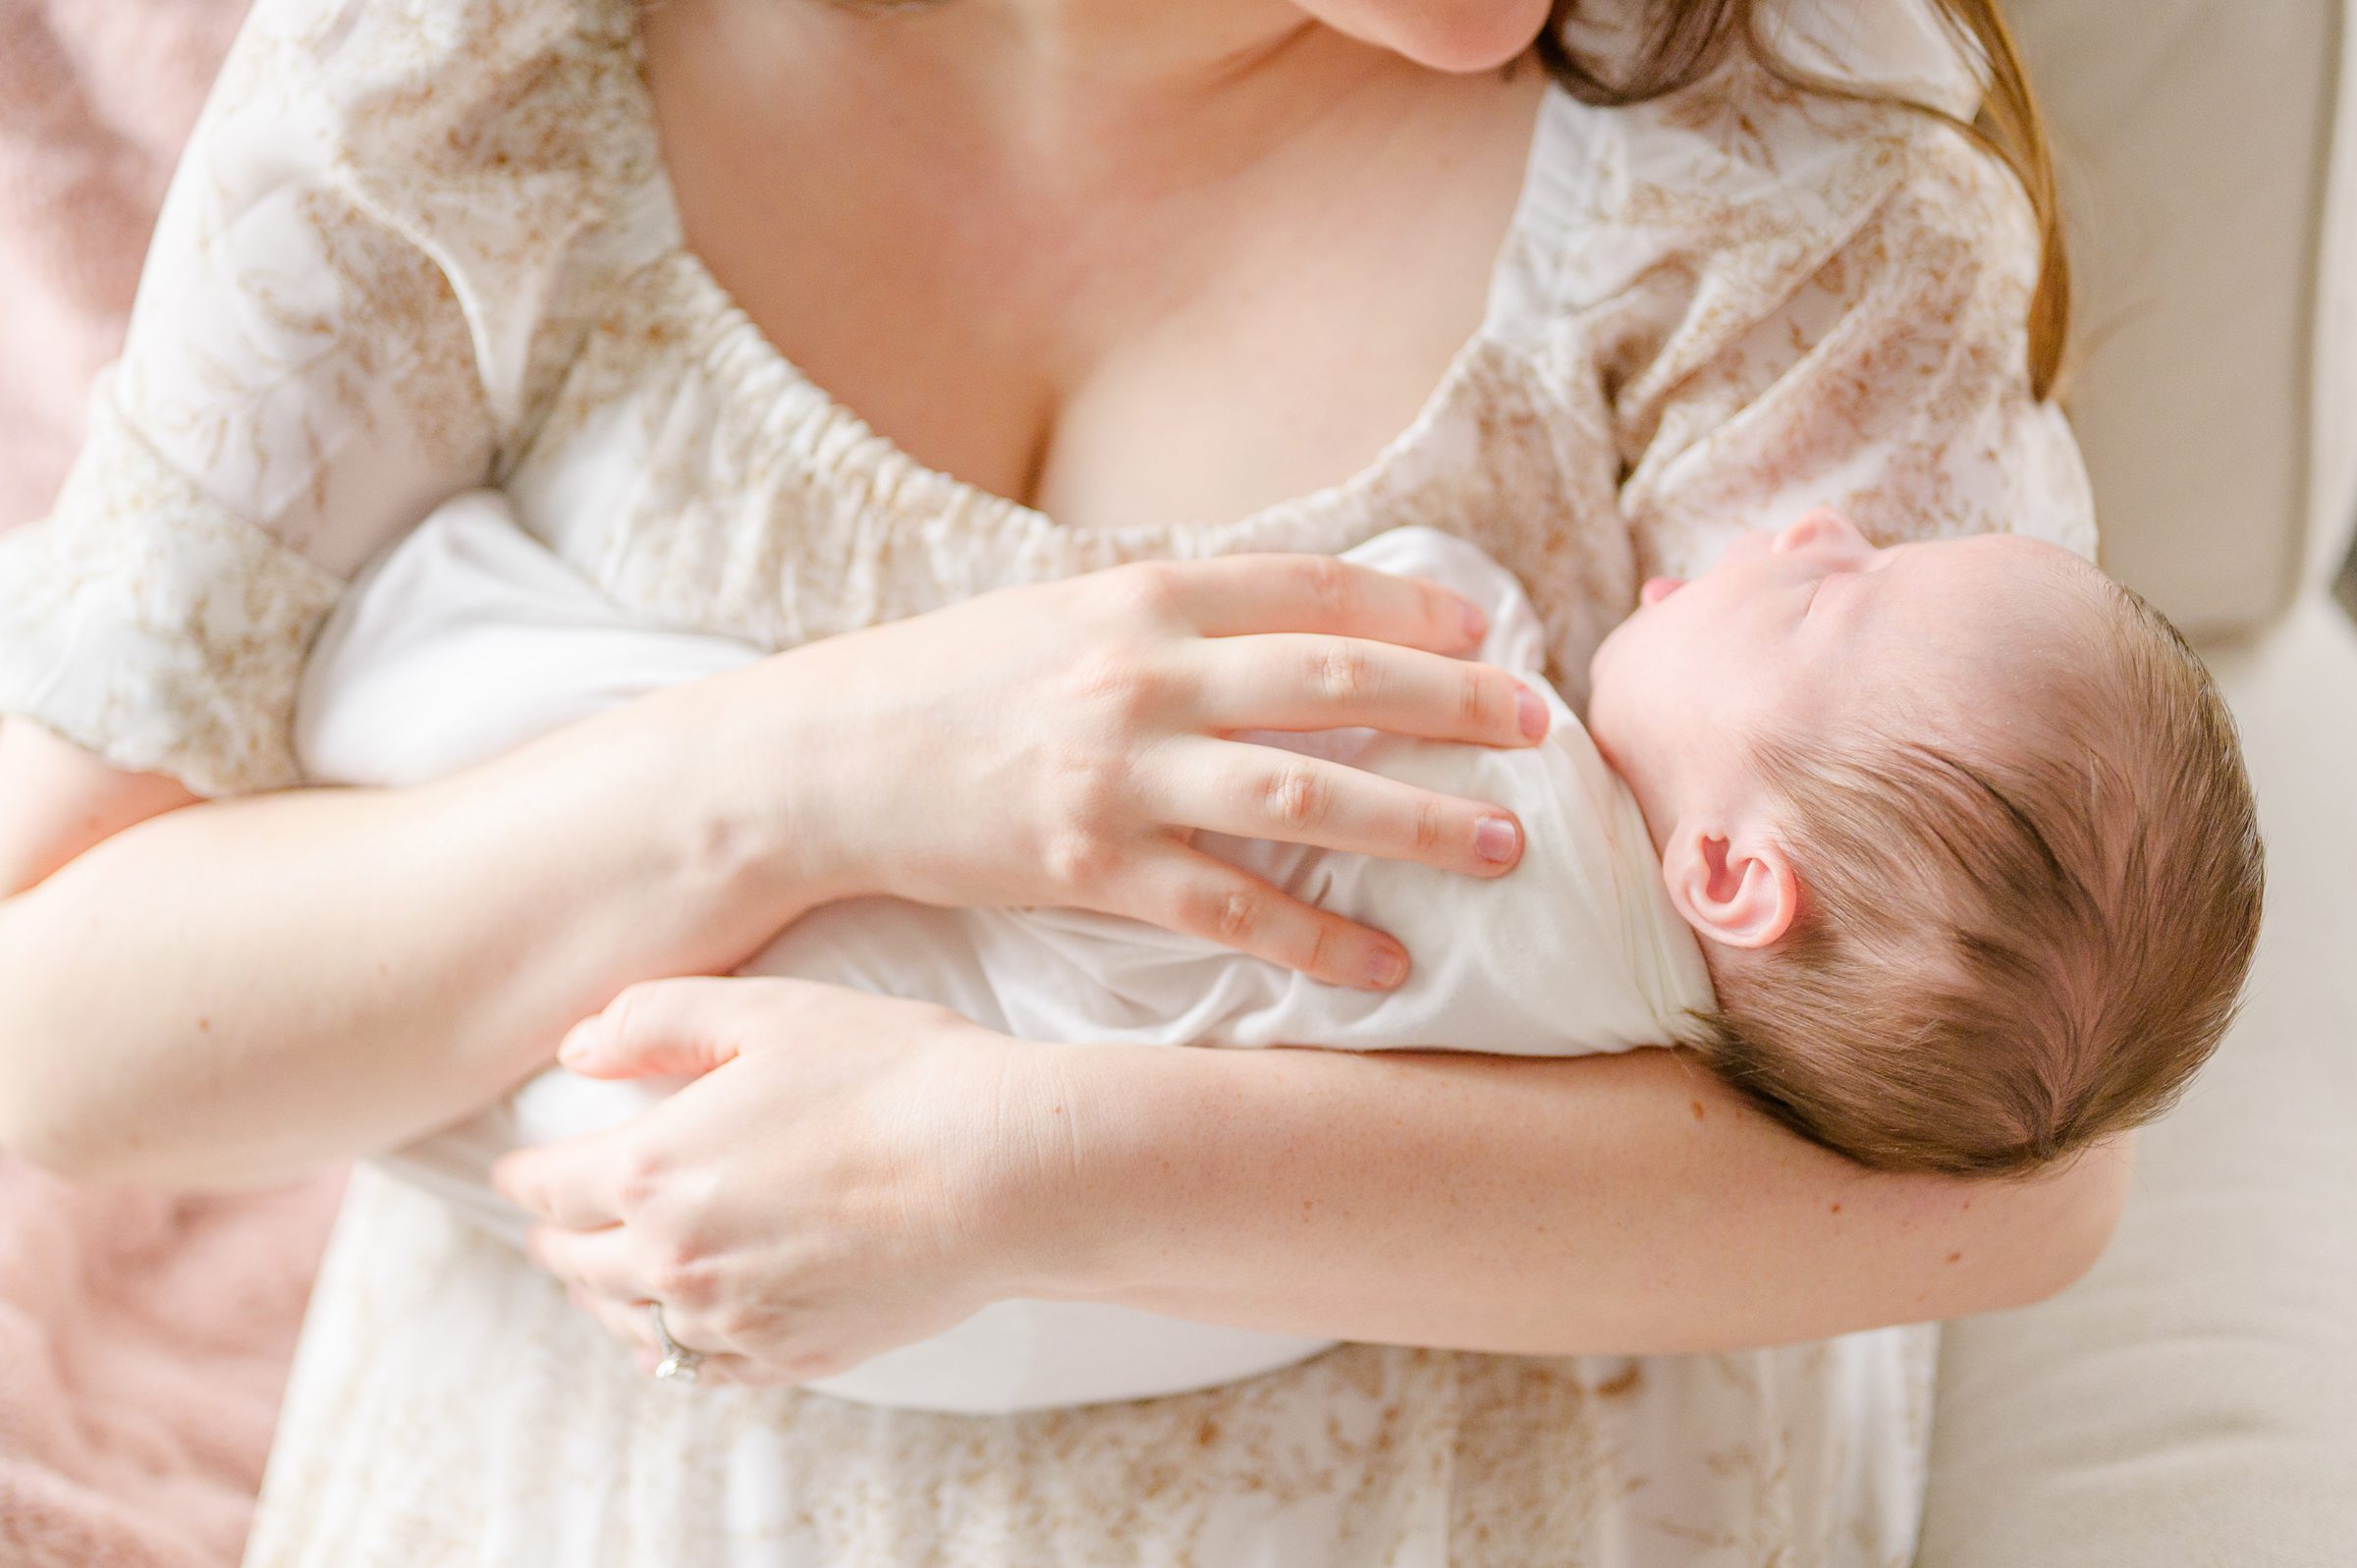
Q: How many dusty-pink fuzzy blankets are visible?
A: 1